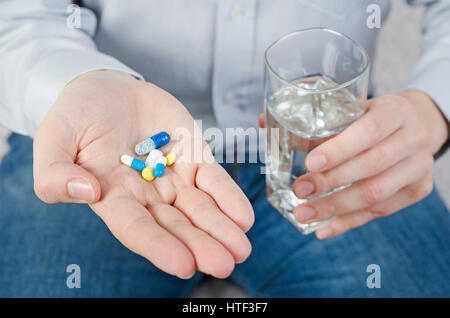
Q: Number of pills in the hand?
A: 6